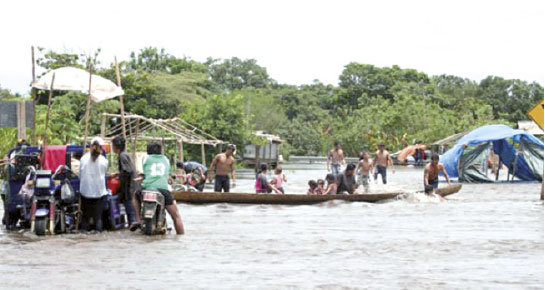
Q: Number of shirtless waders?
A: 5